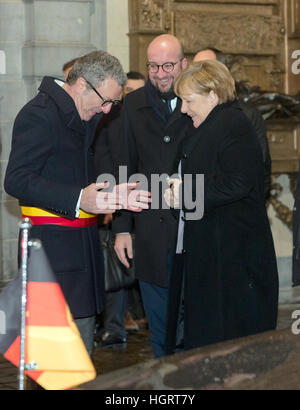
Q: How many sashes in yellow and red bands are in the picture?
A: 1